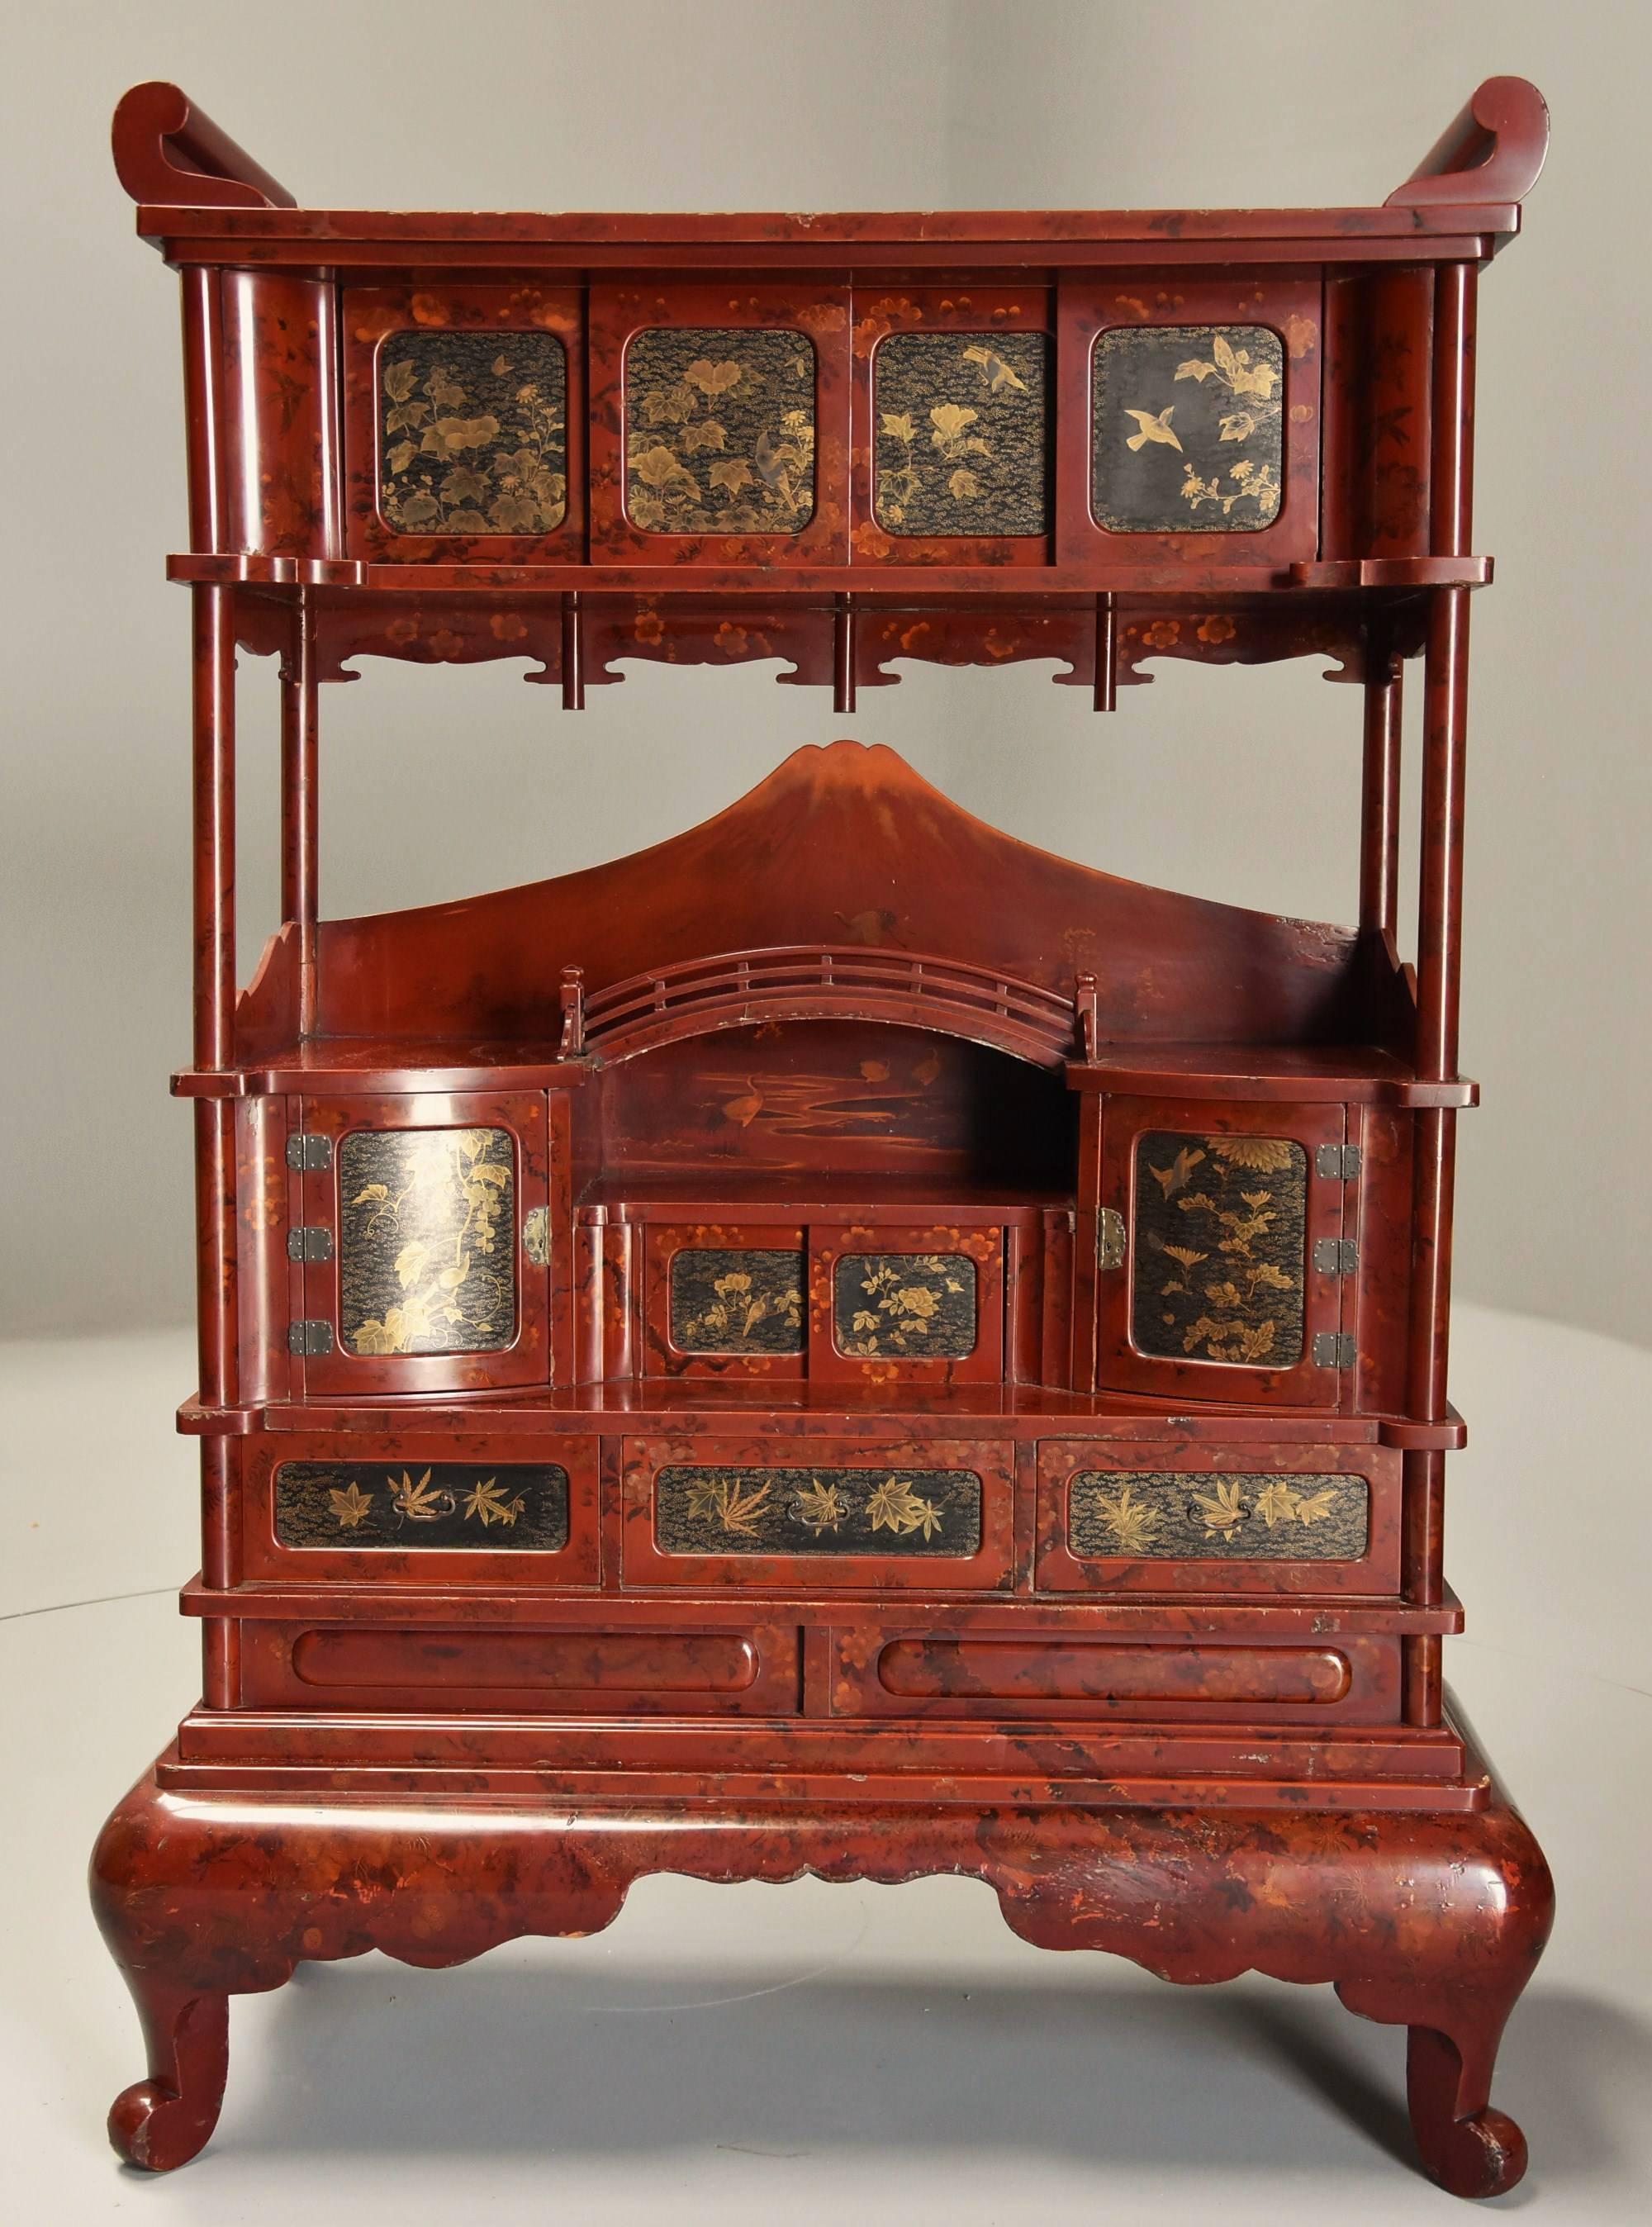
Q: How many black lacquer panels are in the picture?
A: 11